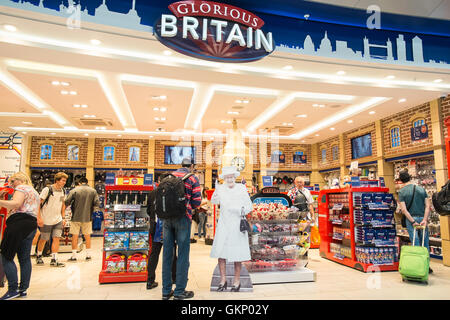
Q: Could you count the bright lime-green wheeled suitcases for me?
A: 1